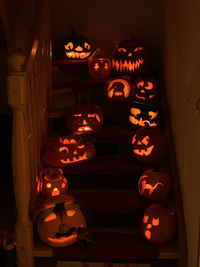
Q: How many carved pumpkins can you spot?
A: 13